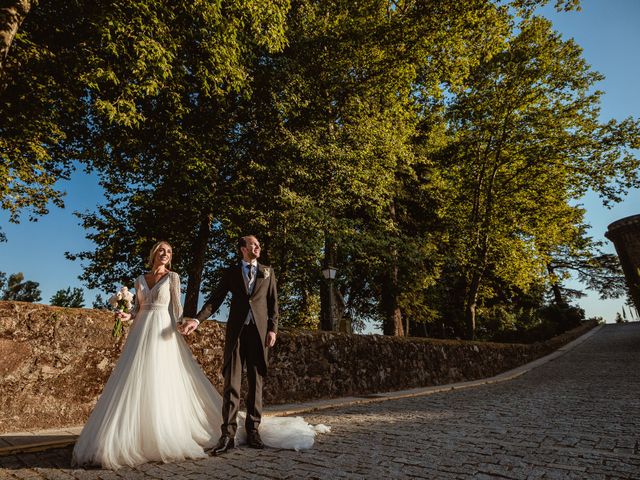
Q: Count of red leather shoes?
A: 0